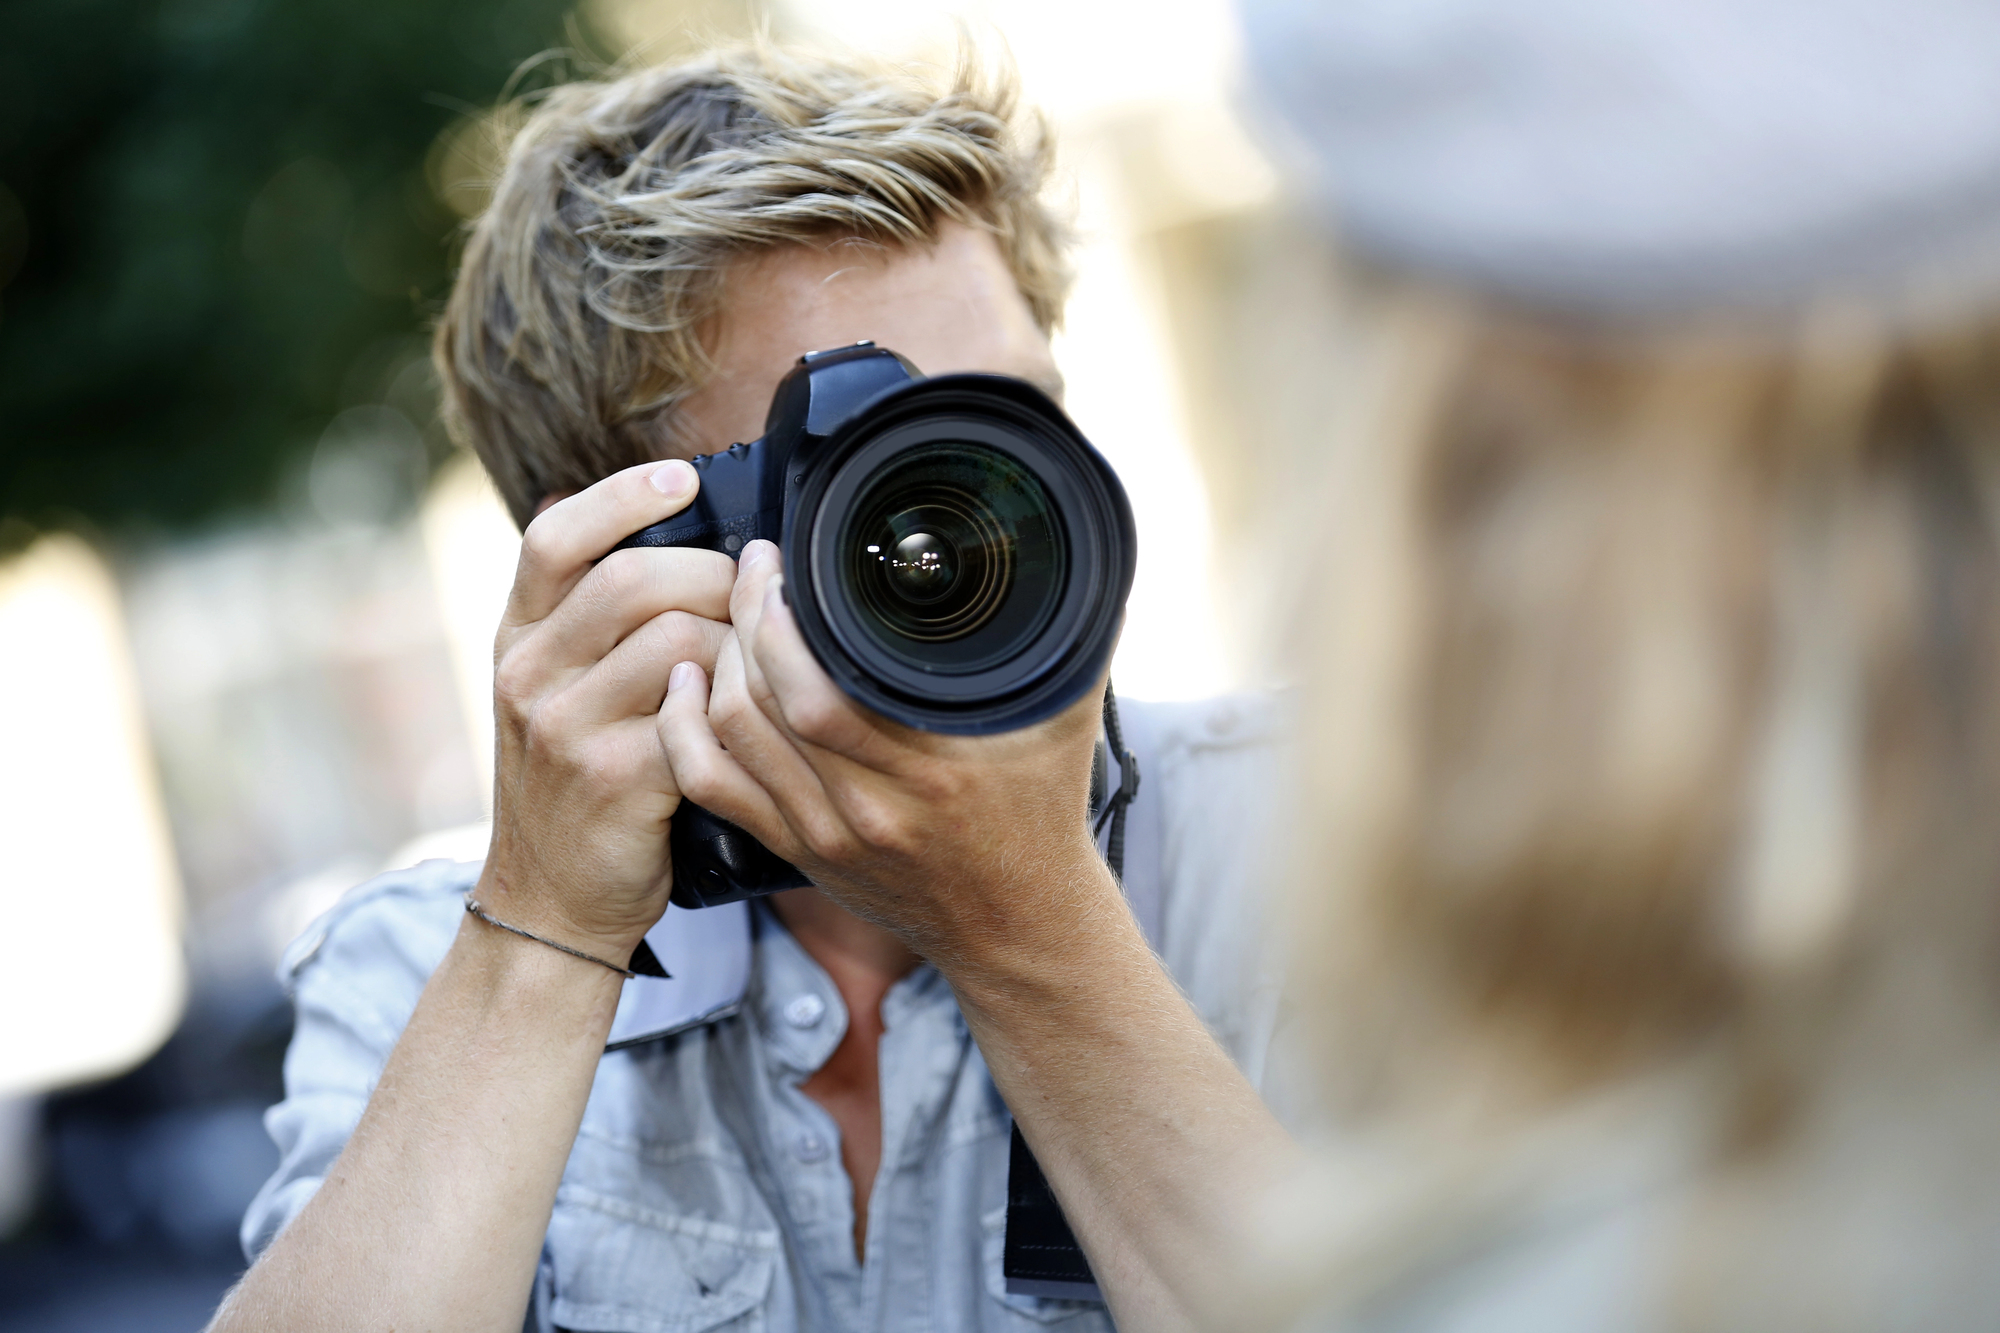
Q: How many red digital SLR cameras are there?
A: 0